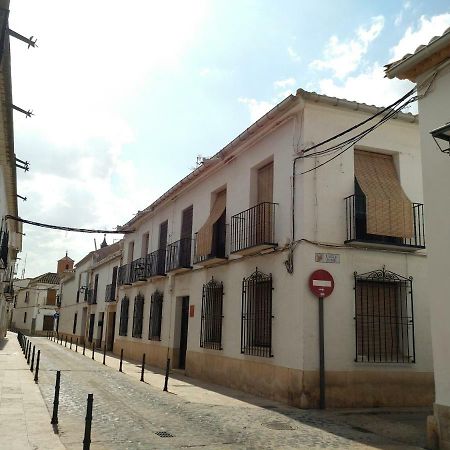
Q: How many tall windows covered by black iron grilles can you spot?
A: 6